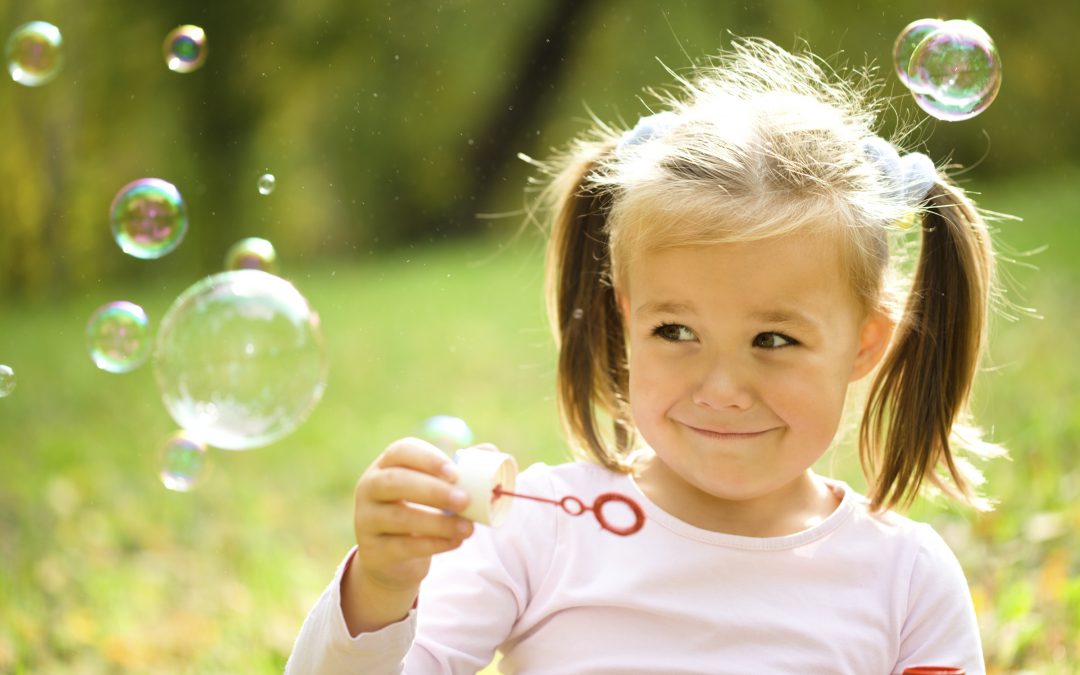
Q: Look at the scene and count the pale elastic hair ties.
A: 2